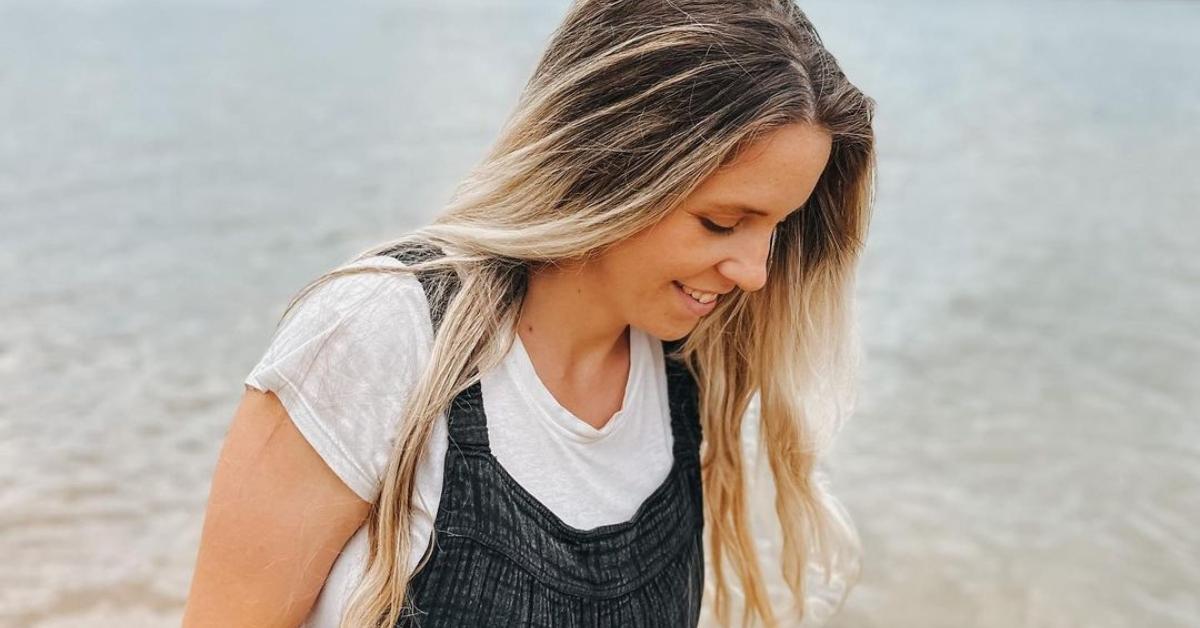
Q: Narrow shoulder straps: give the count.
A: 2